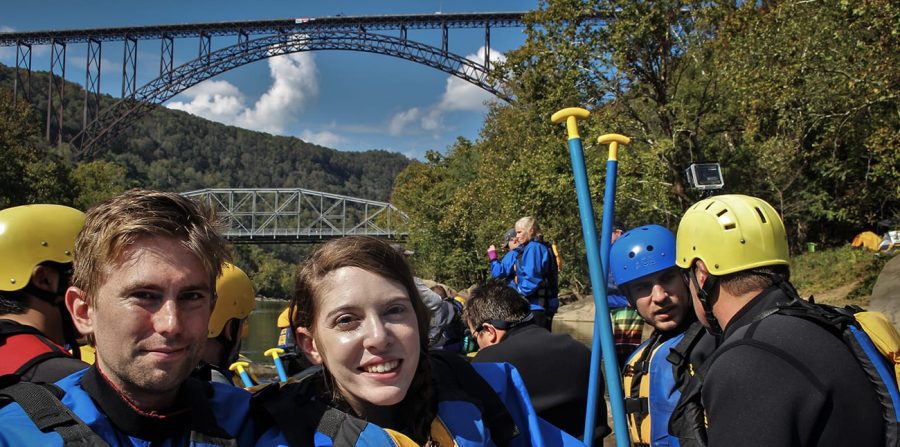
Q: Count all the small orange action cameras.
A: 0